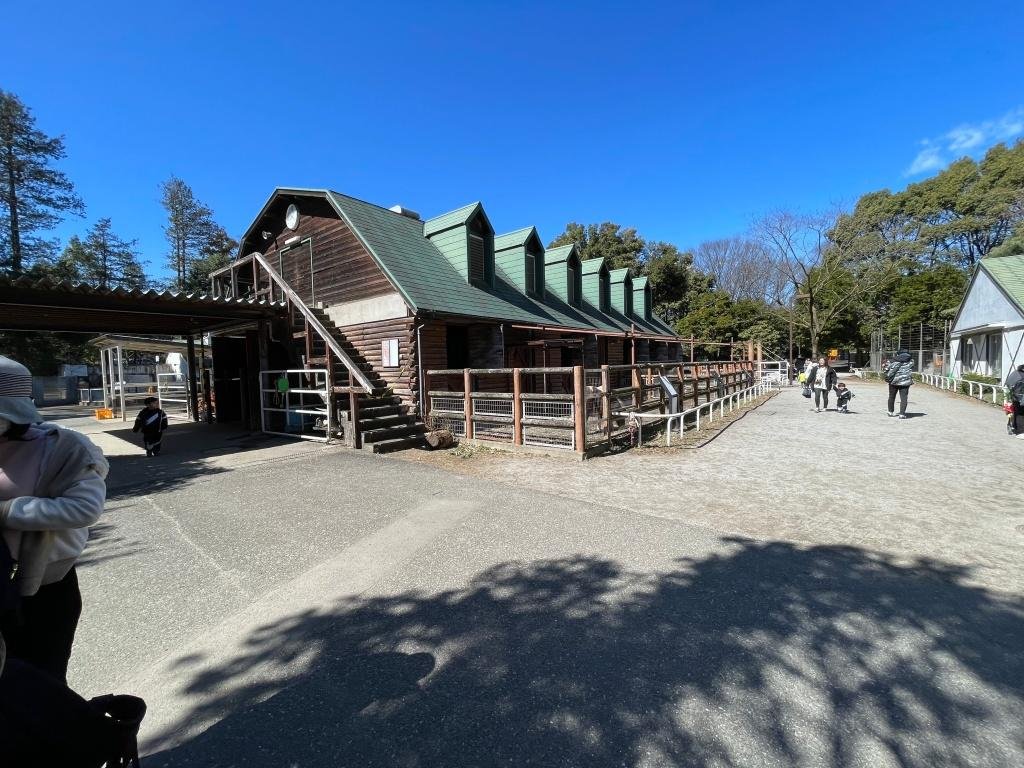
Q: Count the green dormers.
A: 6